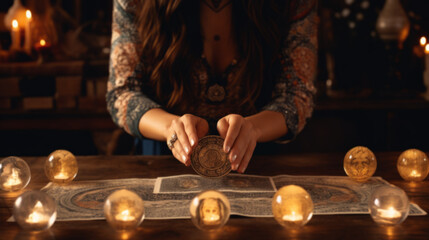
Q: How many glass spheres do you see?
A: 9